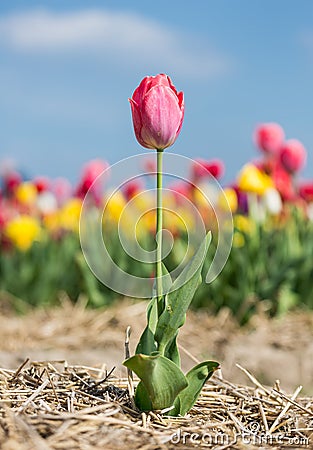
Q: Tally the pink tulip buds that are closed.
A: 1